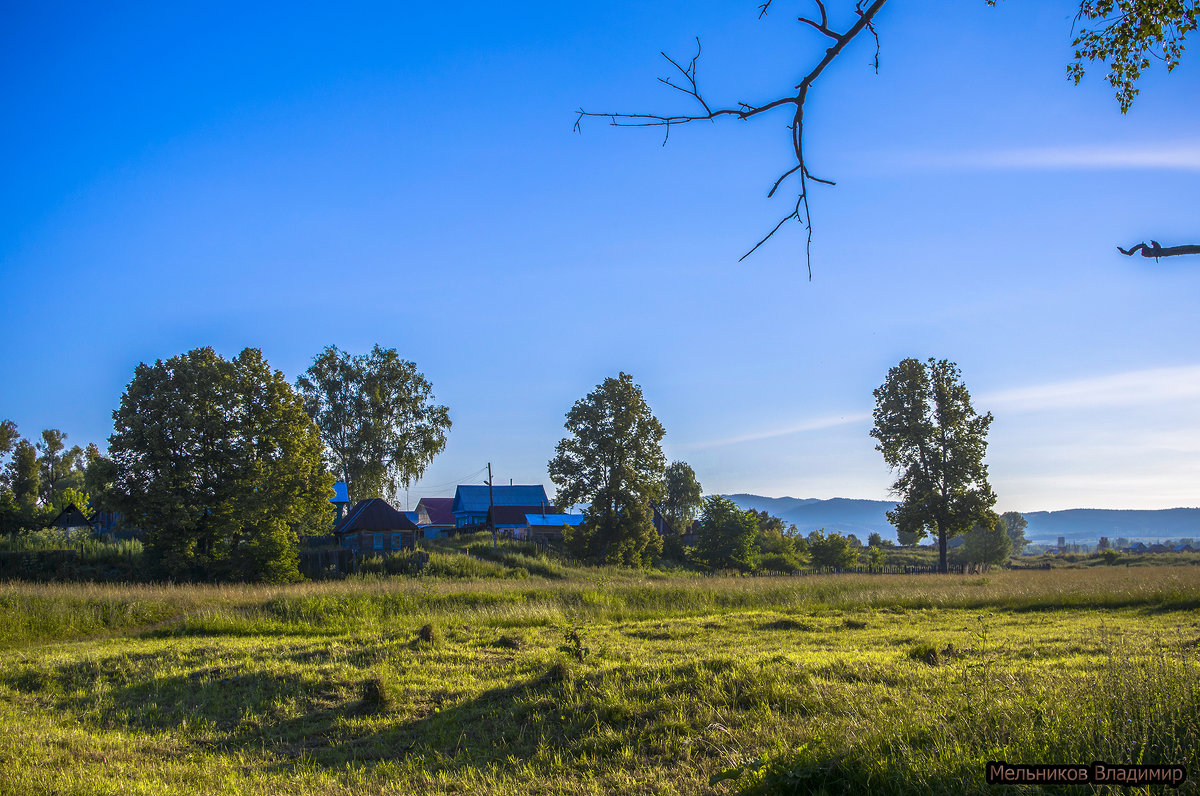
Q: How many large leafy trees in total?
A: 4